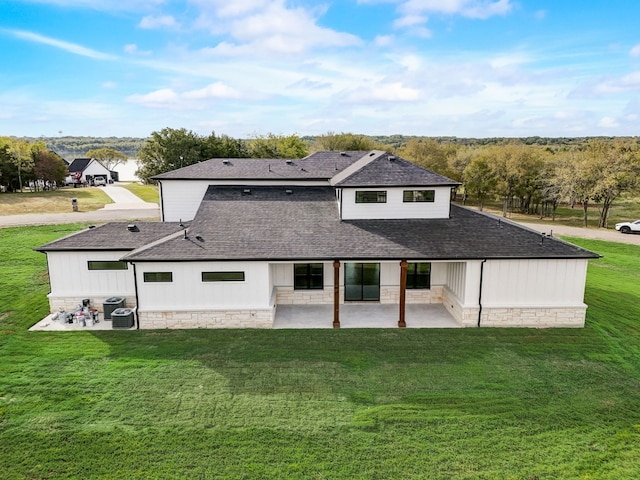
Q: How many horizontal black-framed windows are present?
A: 5